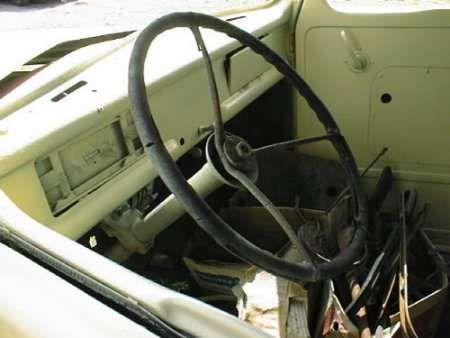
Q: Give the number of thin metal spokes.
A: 3